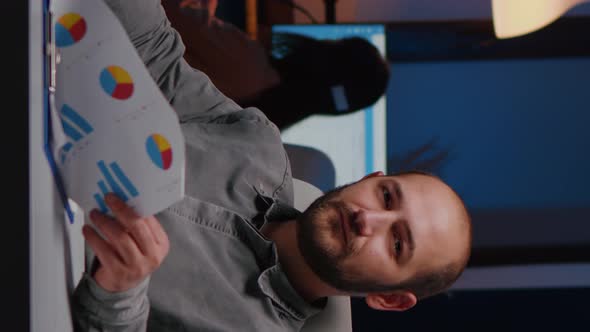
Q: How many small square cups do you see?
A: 0